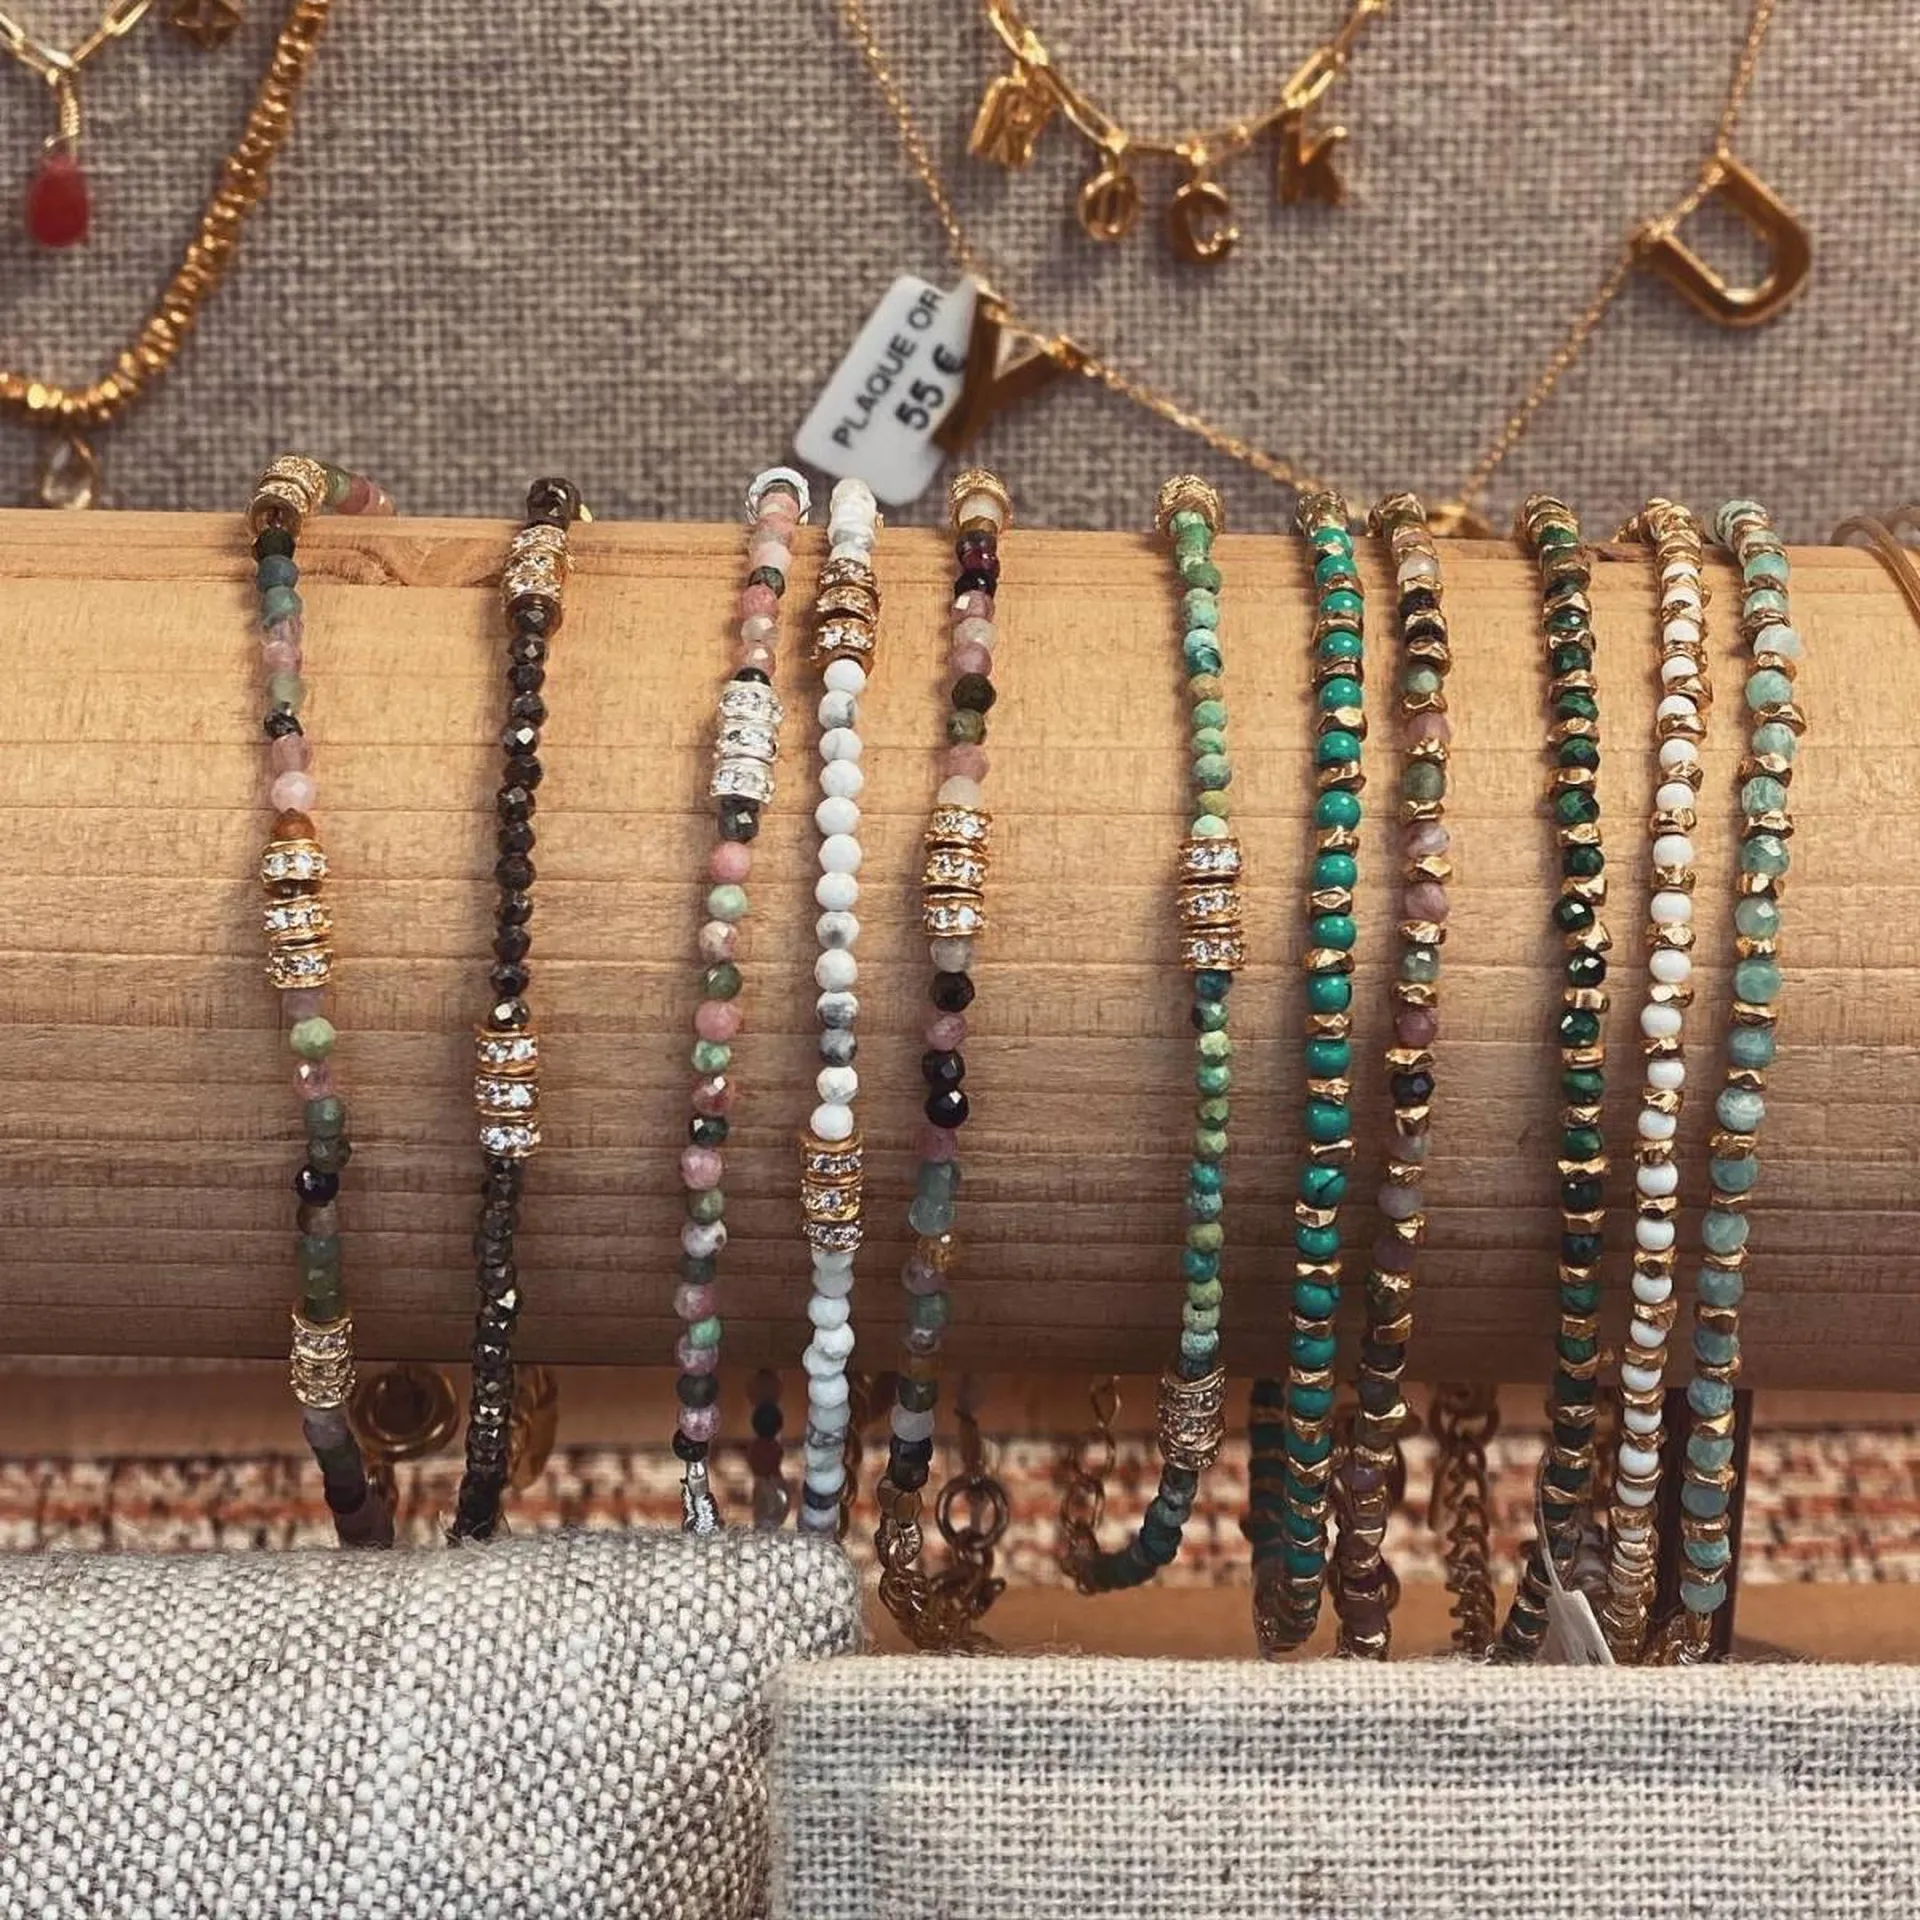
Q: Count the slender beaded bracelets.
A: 11